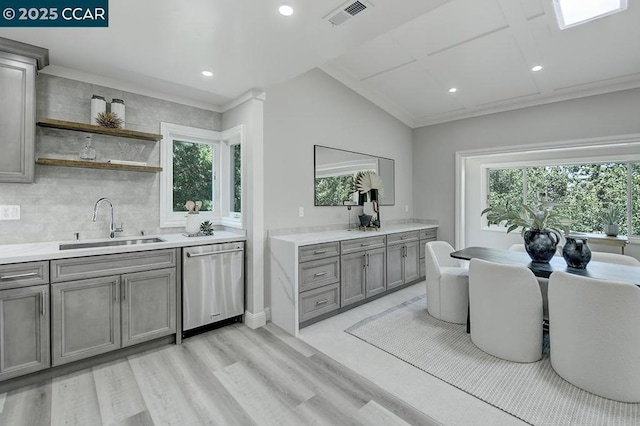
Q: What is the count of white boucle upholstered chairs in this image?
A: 5